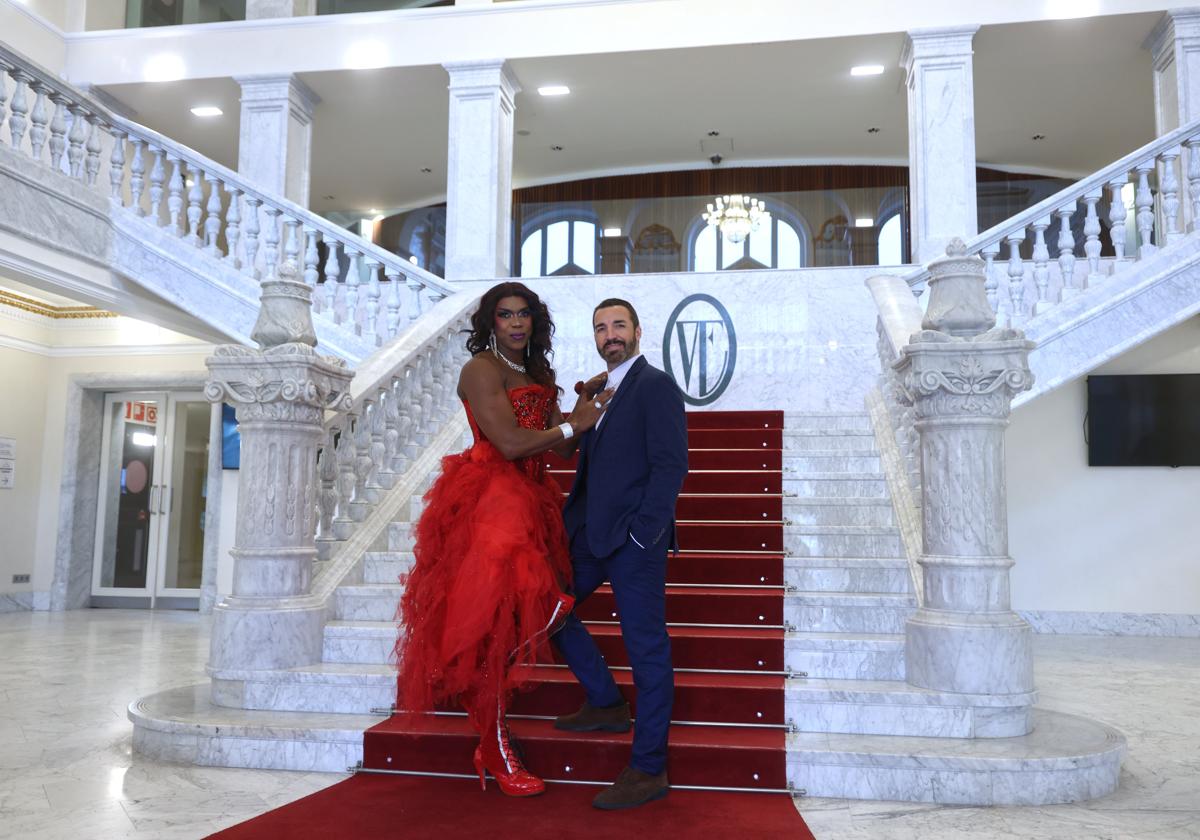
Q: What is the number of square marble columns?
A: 4